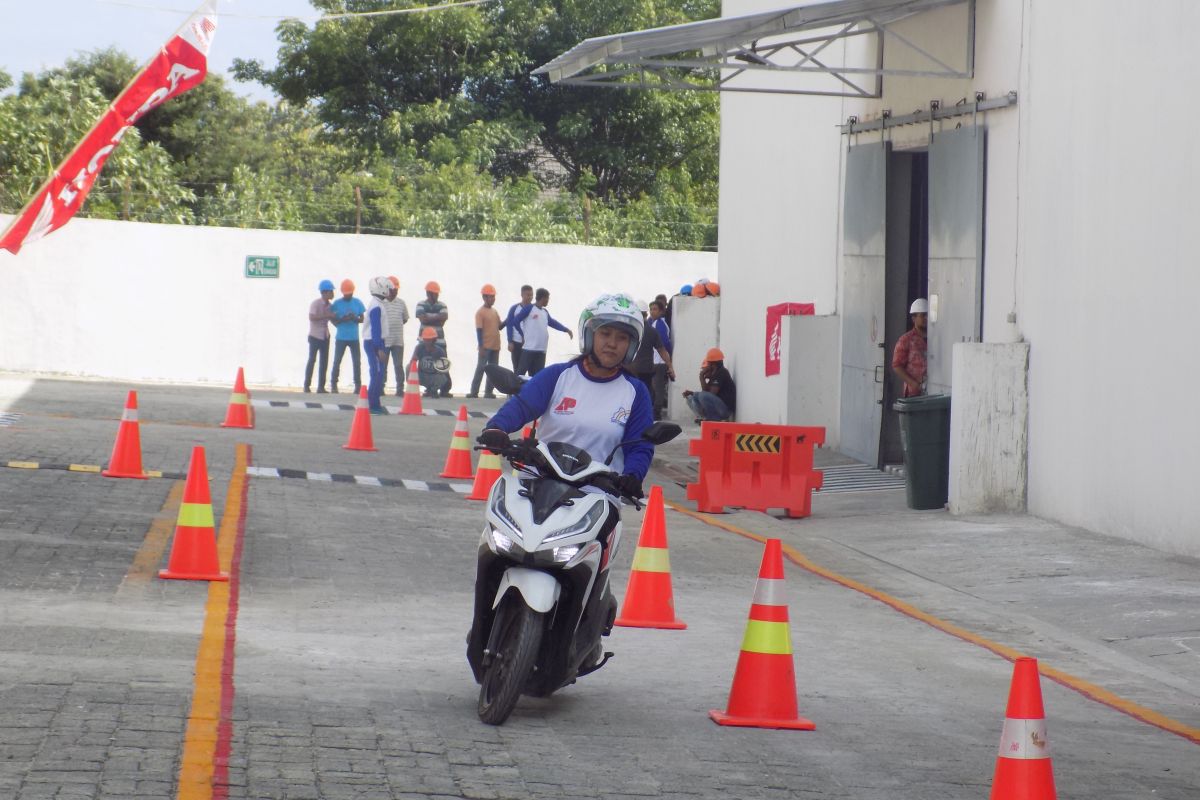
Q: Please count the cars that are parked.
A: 0